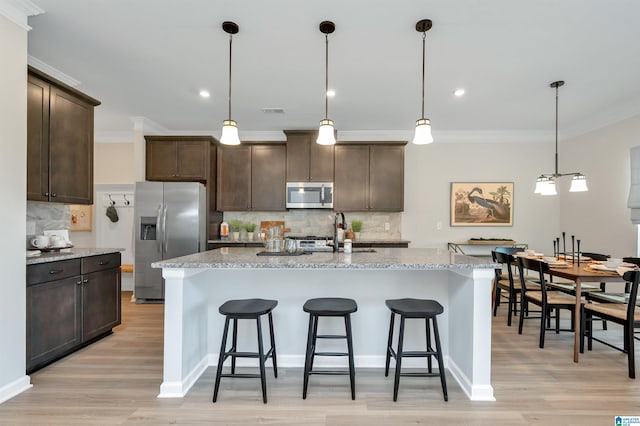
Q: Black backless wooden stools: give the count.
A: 3